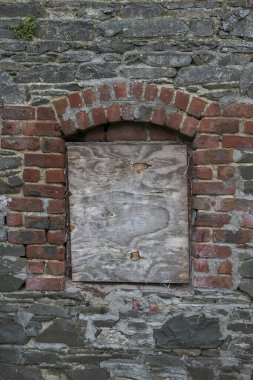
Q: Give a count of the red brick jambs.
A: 2